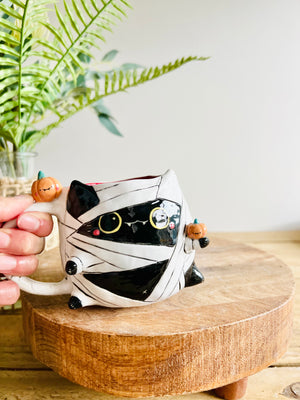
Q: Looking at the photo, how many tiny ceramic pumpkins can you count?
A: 2